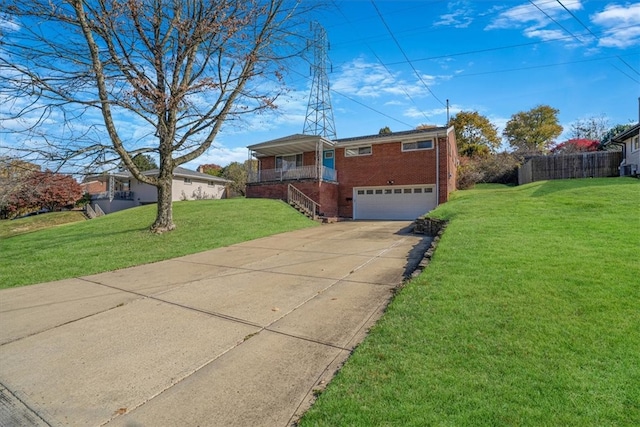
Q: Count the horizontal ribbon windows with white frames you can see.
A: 2